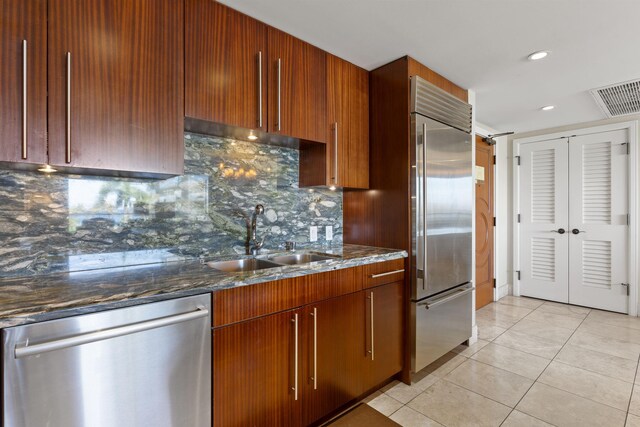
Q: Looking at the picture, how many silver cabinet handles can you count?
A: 9